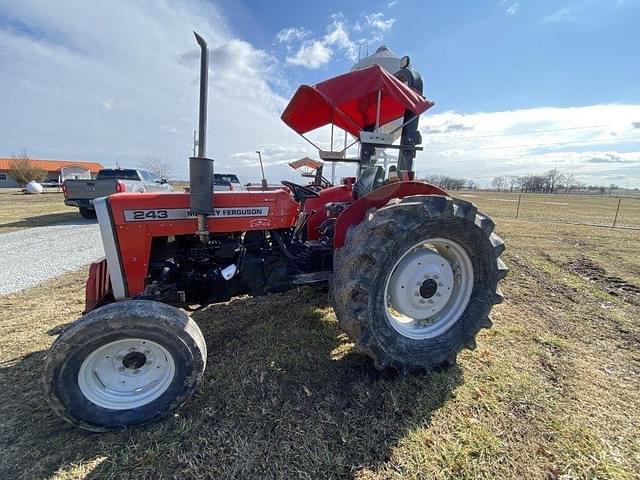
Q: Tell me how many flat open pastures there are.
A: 1